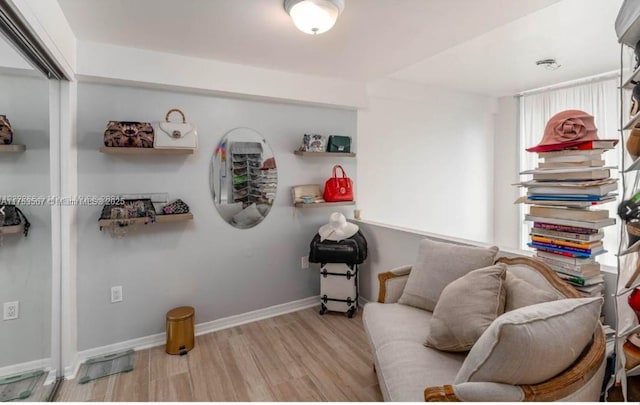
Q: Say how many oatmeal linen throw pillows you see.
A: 4